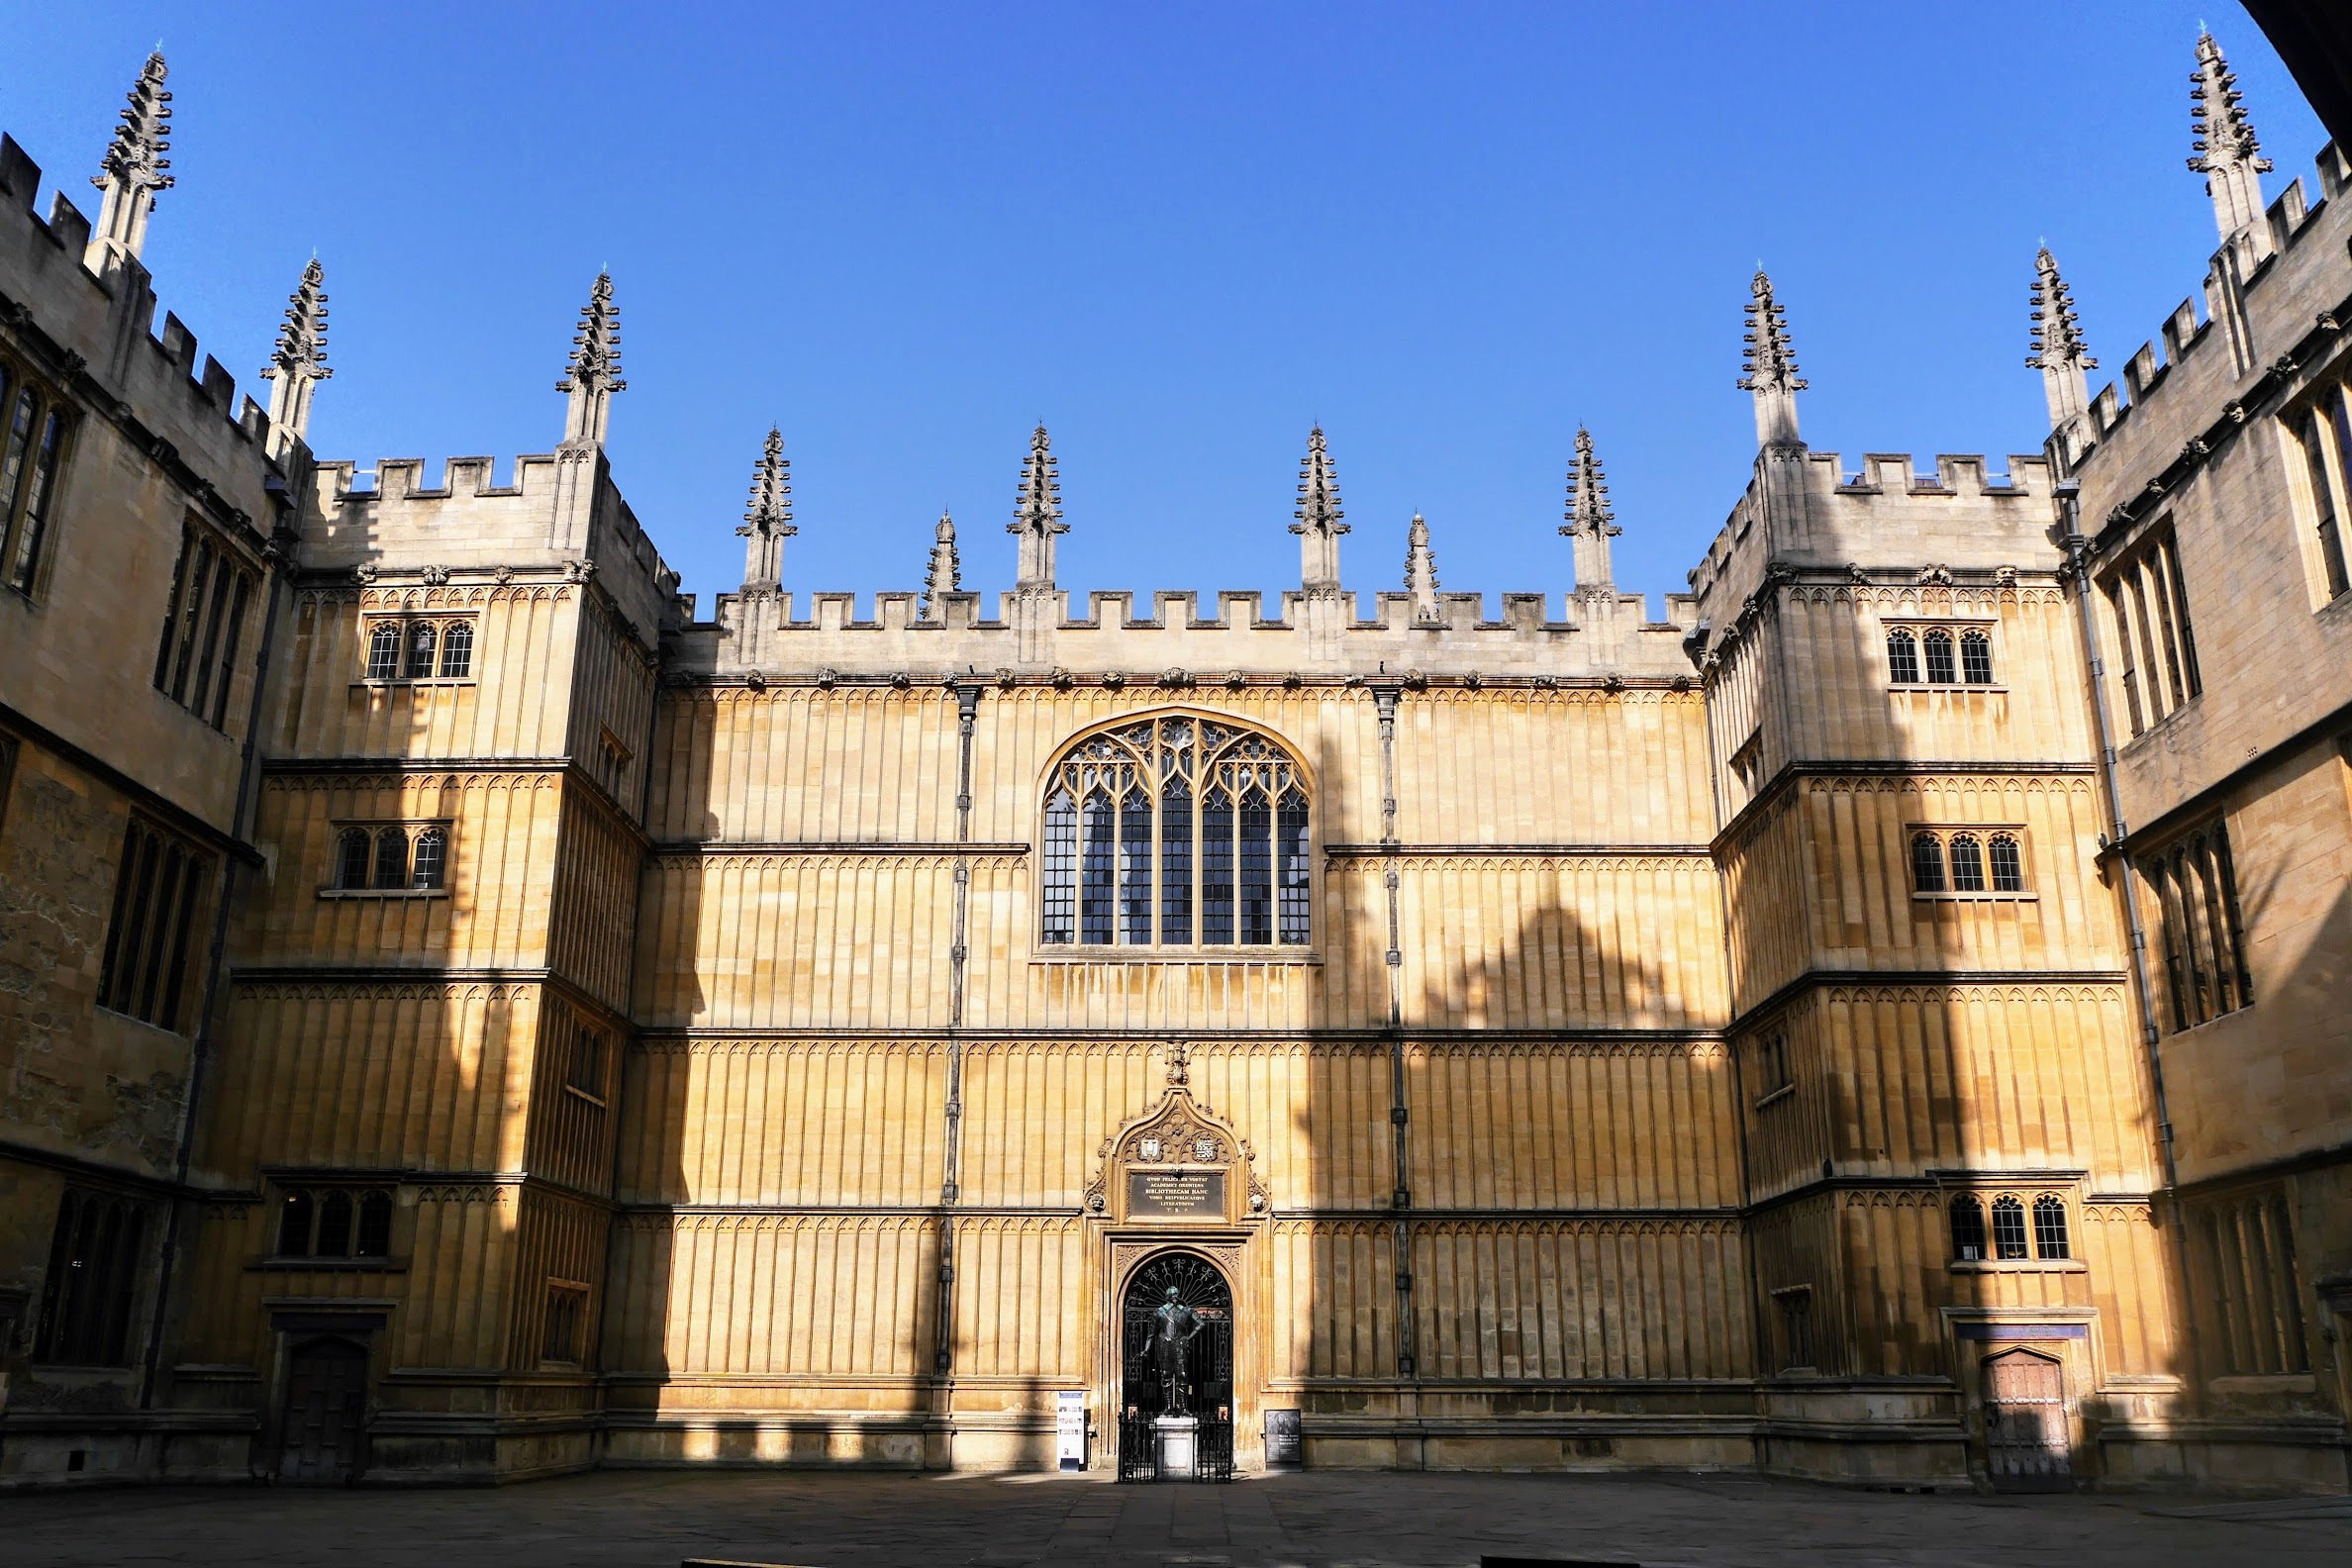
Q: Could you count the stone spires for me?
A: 12